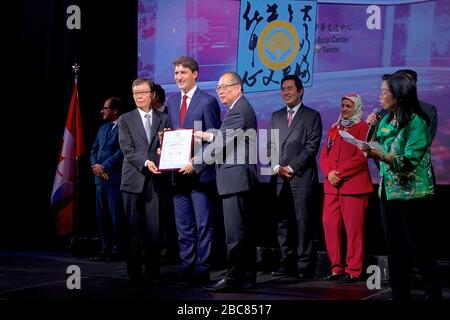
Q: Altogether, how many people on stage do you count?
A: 9